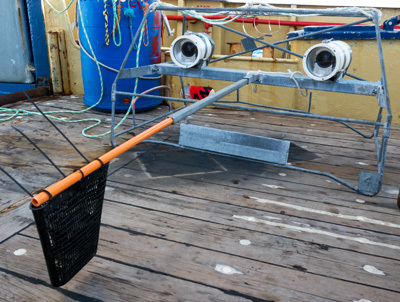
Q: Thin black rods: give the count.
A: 3